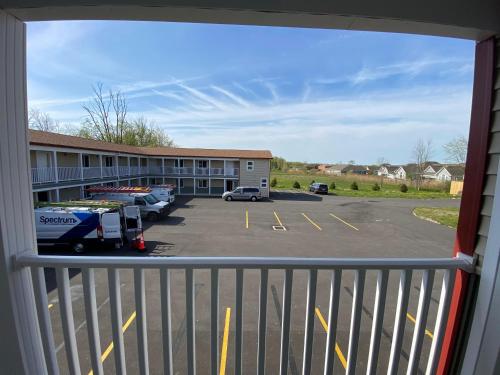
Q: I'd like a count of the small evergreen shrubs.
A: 7